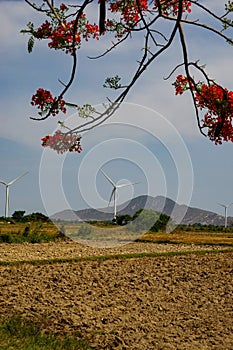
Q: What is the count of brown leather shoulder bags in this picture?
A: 0